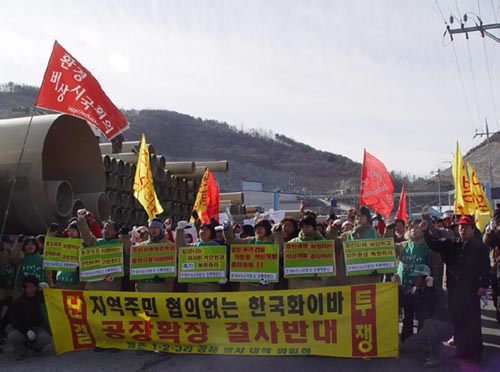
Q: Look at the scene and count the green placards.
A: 7